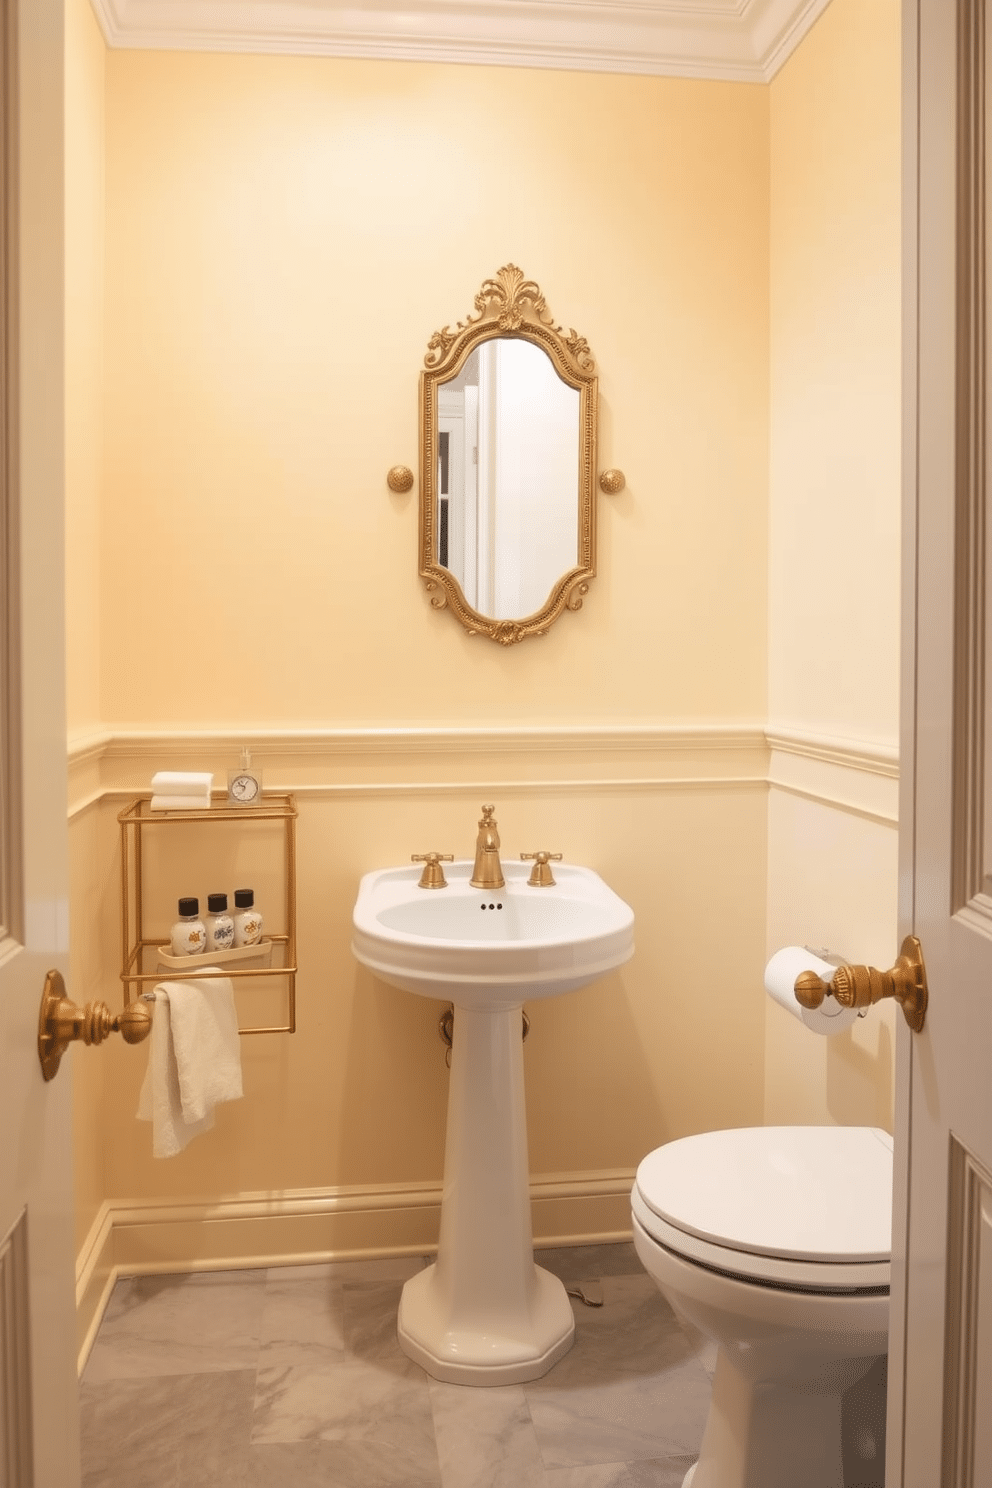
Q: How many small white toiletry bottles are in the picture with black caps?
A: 3